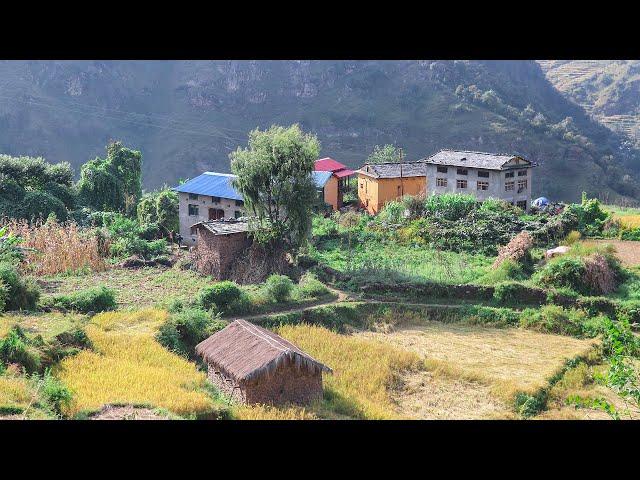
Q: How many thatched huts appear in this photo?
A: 1